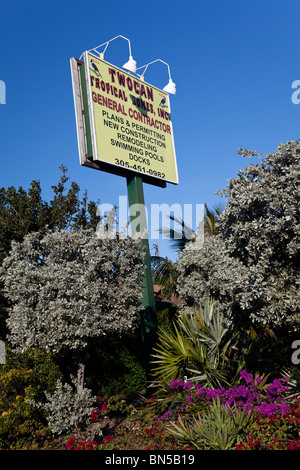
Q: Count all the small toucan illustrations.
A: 2